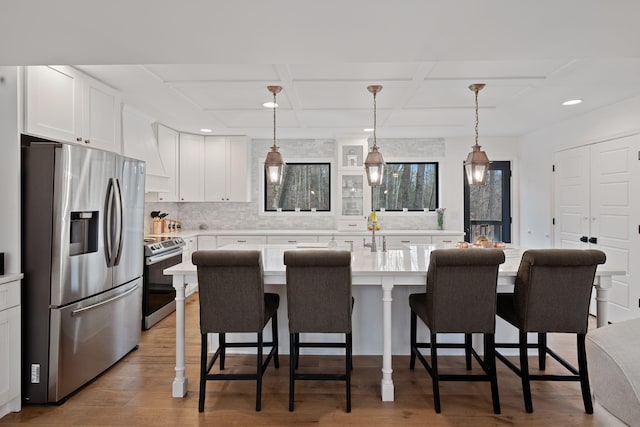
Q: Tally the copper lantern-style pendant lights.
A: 3